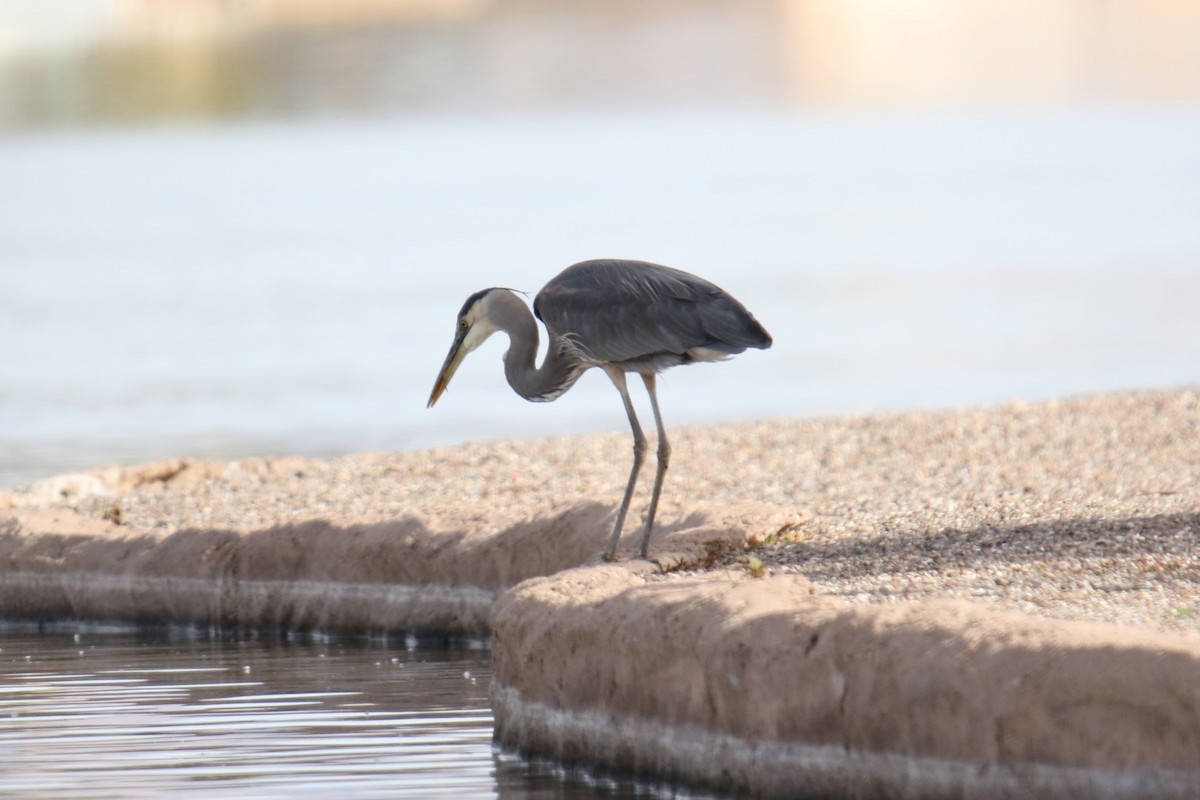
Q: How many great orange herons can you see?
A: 0